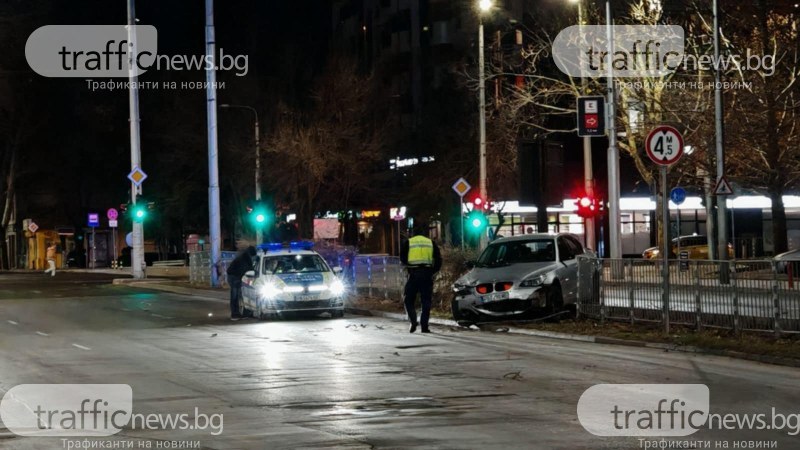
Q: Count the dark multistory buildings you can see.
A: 1